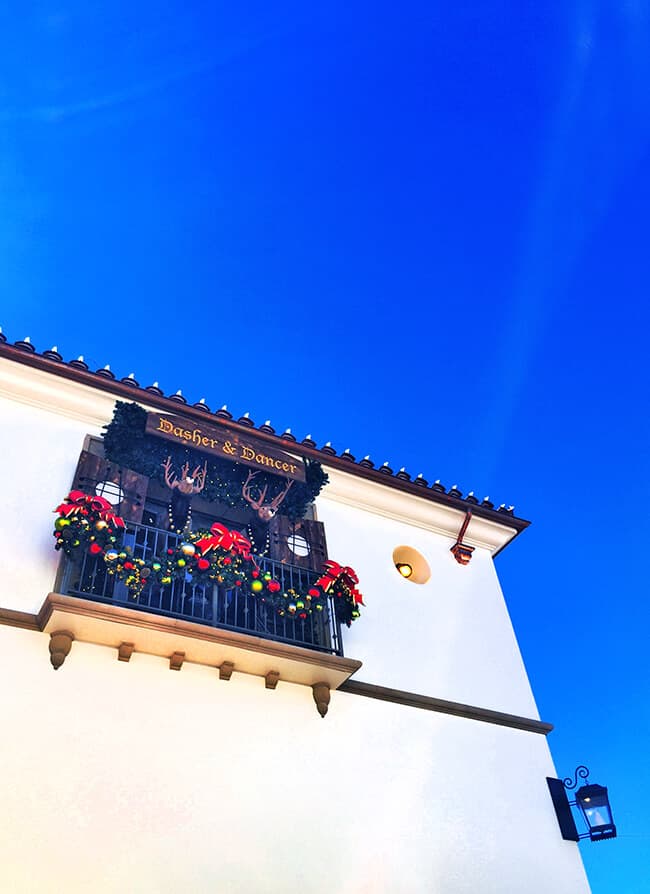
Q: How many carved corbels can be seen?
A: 6